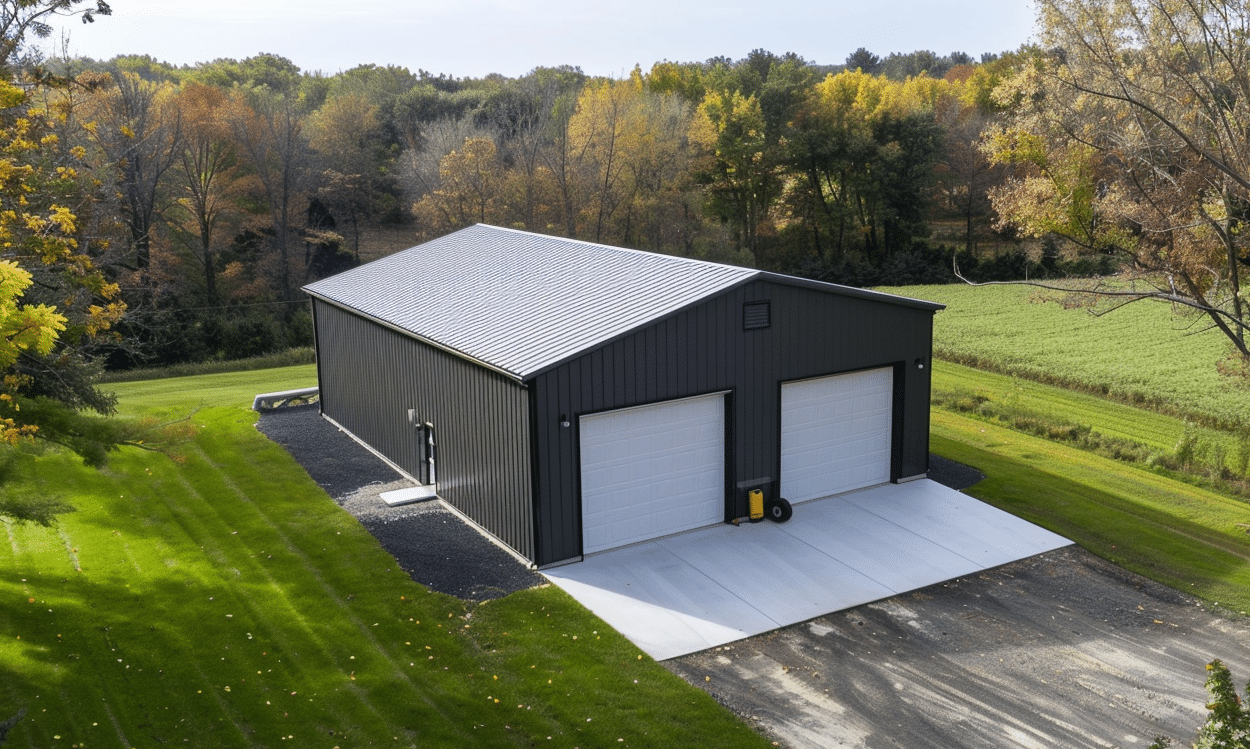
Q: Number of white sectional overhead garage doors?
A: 2